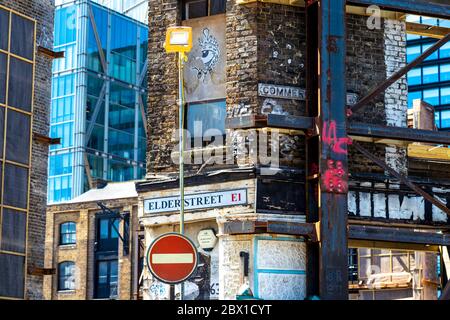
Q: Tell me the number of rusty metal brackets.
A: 3